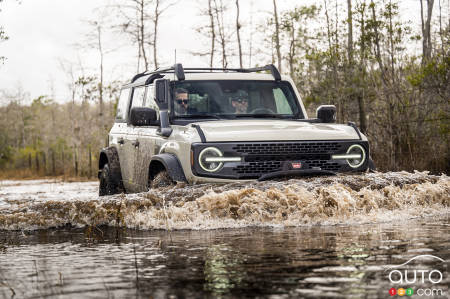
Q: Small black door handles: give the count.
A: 2